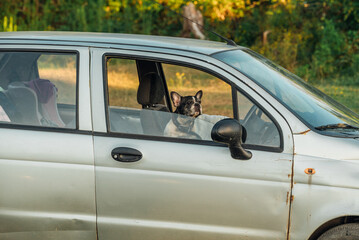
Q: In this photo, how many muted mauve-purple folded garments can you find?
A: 1